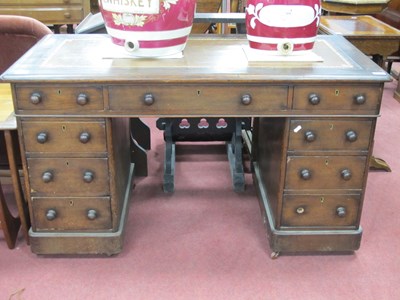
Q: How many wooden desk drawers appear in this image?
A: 9